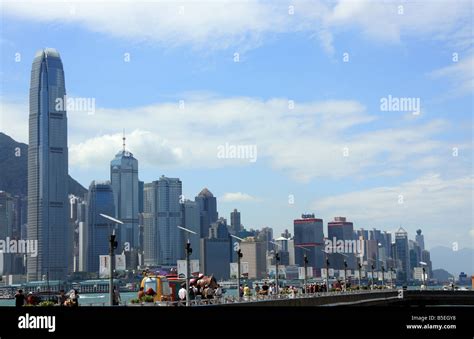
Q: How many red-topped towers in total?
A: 2